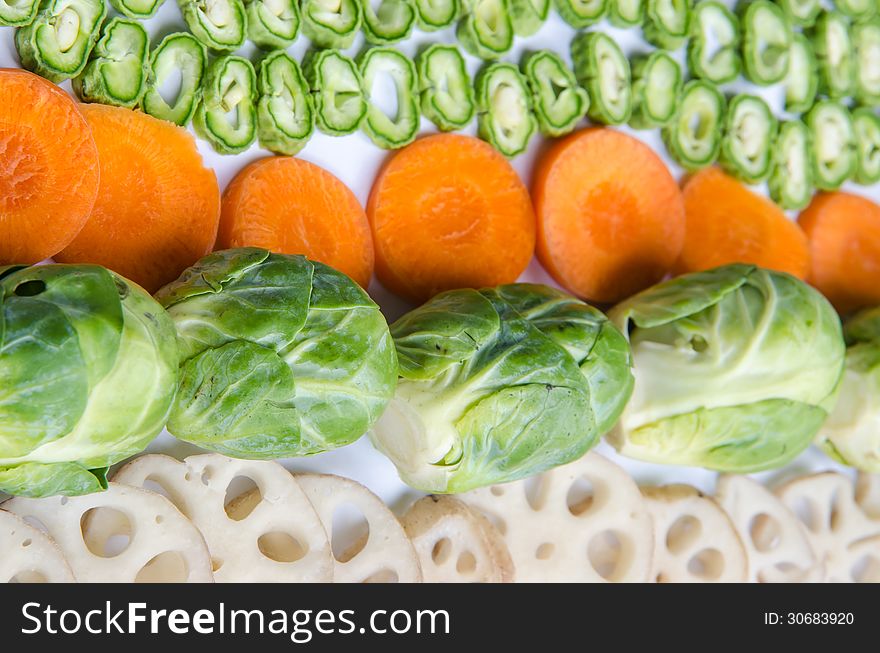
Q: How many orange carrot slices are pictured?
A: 7